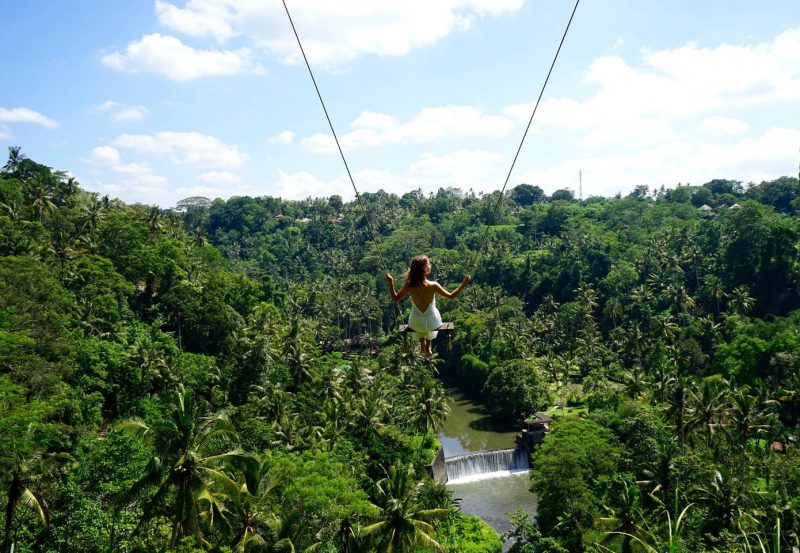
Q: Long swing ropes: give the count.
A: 2